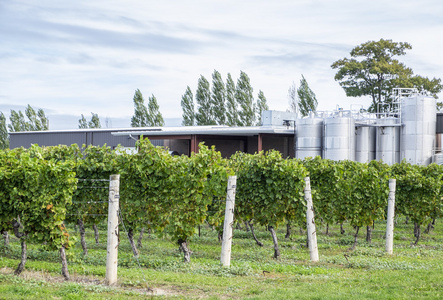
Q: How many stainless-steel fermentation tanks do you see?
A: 5